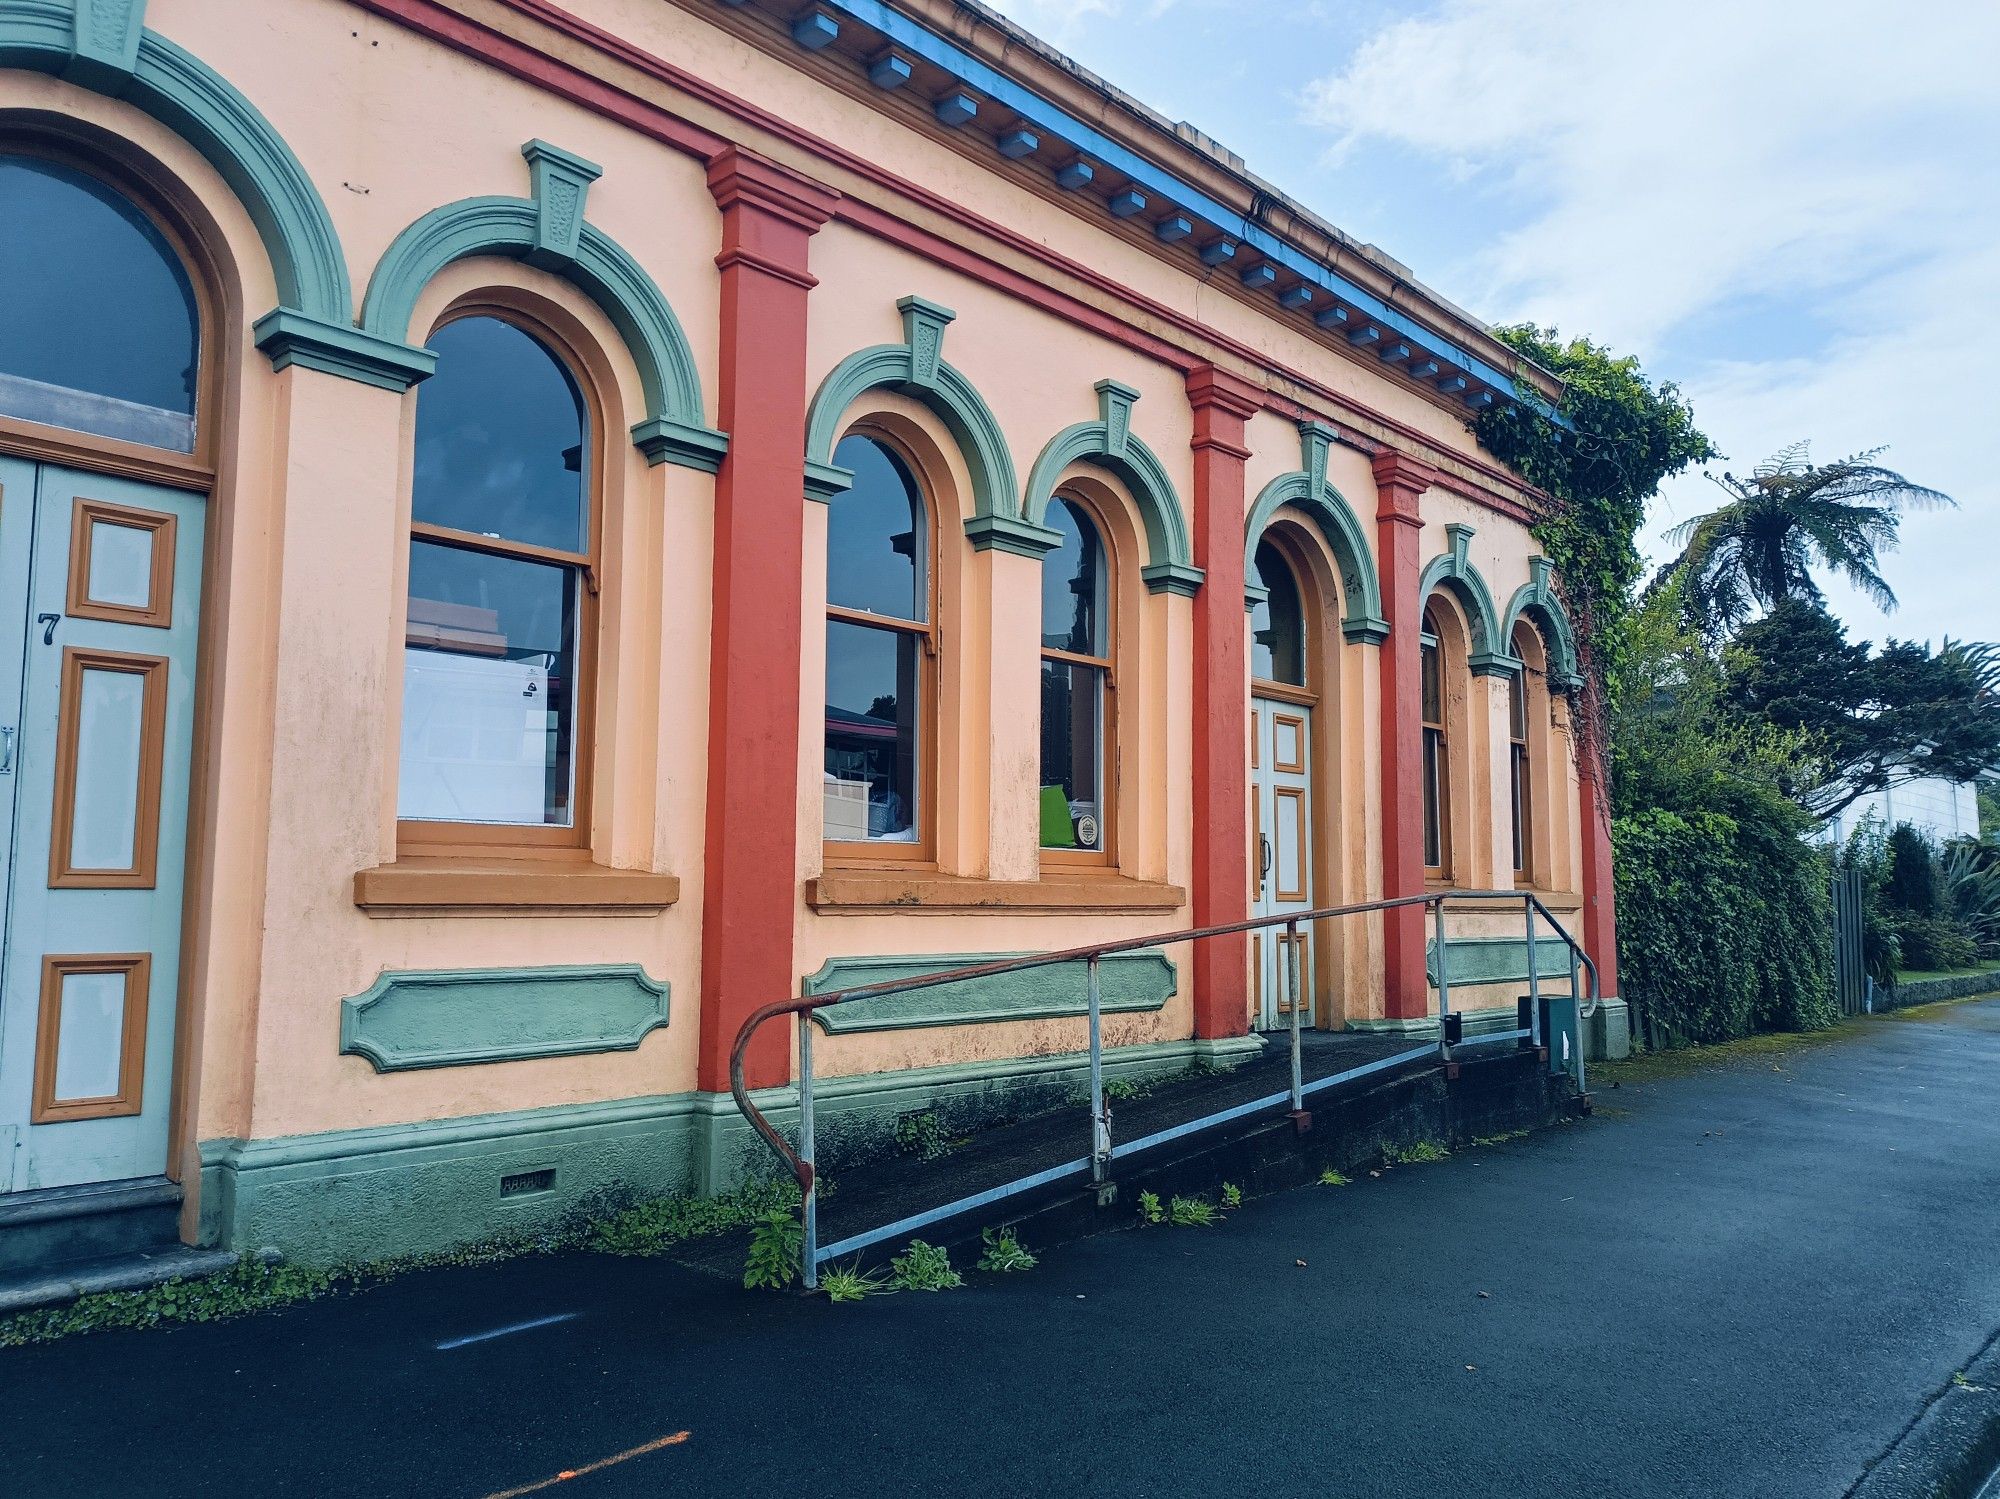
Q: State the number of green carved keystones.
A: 7